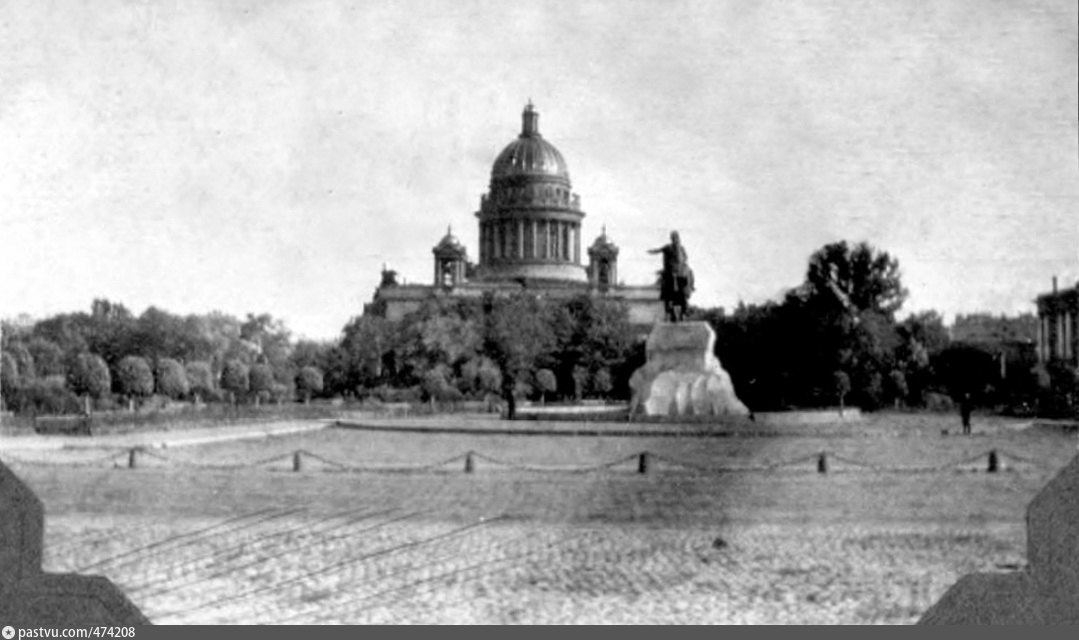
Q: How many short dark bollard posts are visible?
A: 6